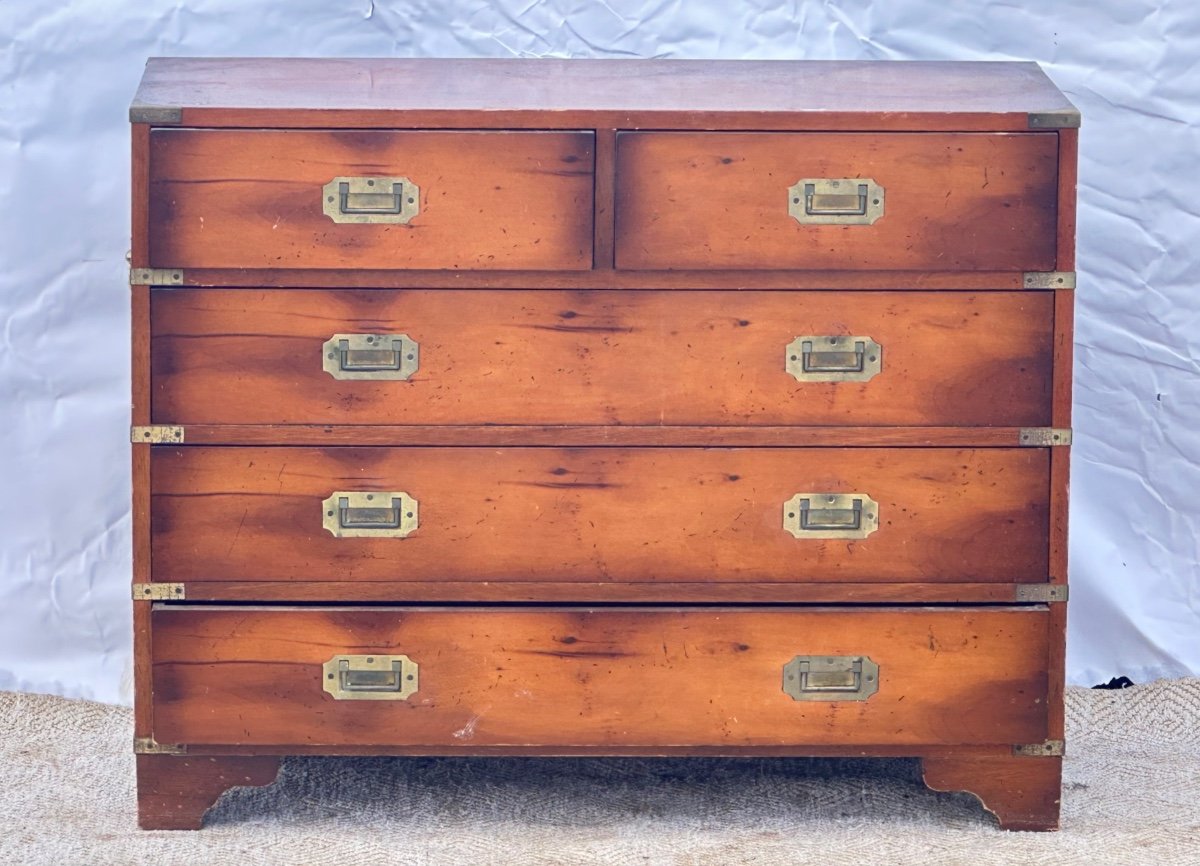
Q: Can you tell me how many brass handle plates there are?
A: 8